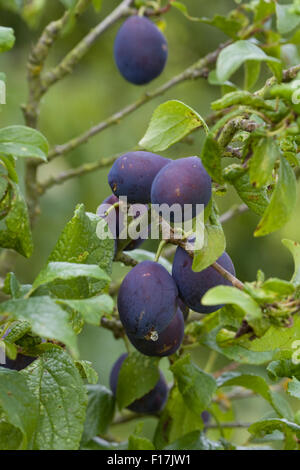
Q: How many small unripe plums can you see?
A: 0